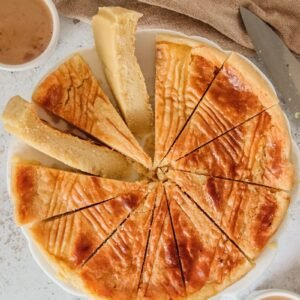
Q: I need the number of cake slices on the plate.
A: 12